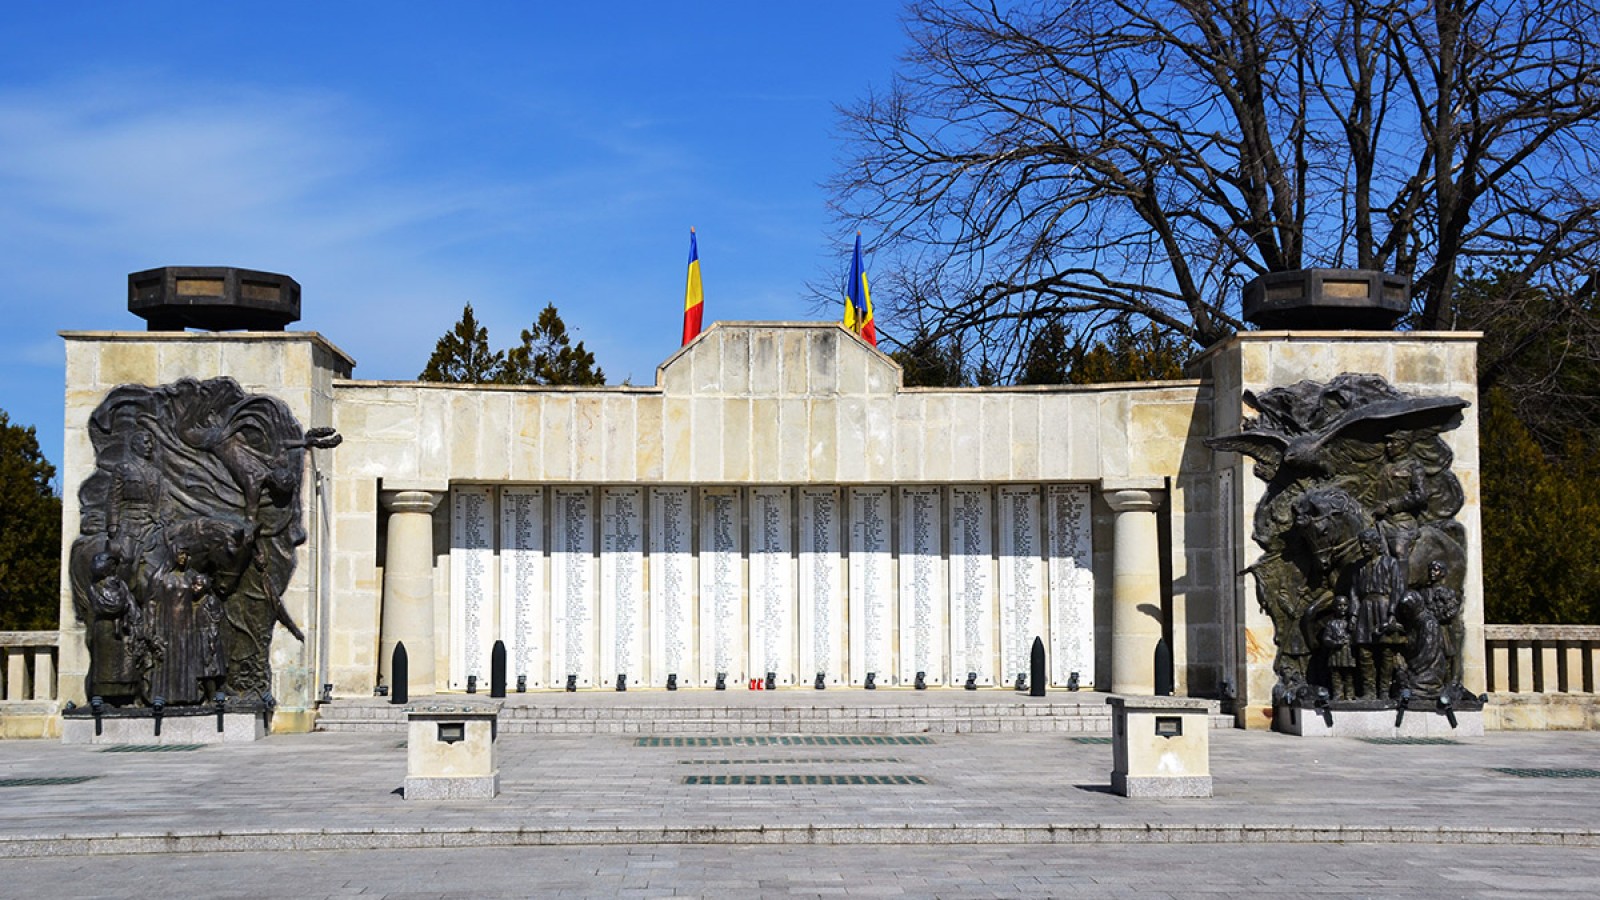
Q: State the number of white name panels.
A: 13